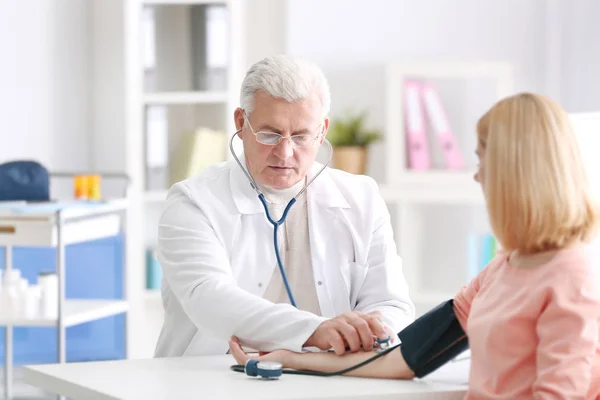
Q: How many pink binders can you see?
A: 2